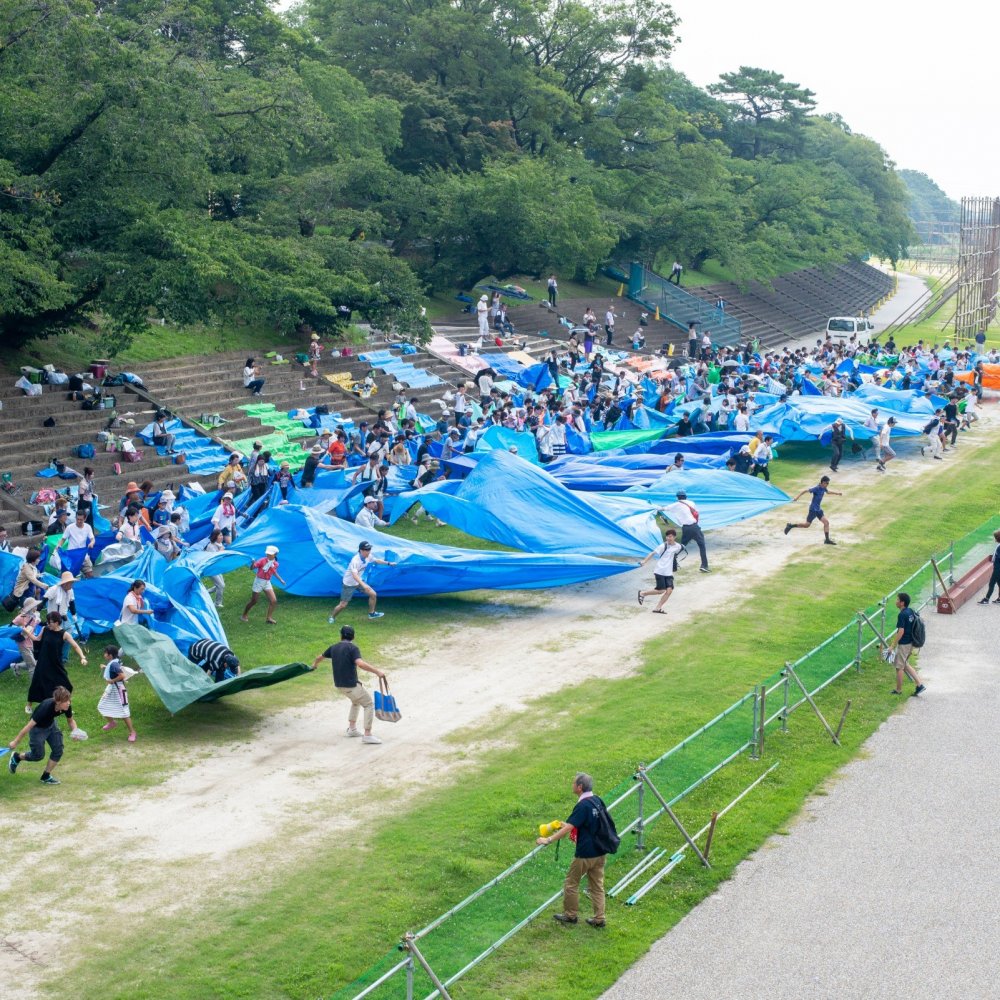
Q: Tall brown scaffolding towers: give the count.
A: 1